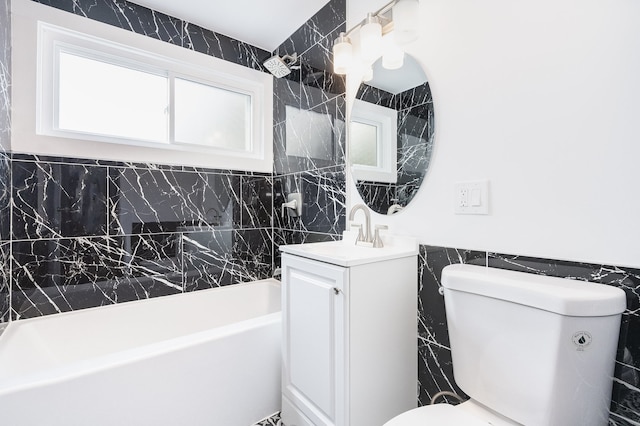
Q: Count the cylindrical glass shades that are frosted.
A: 3